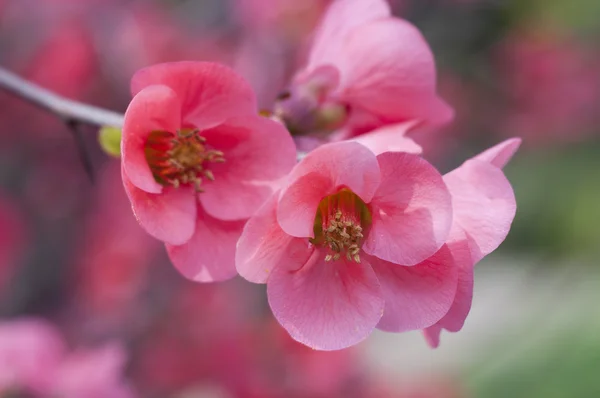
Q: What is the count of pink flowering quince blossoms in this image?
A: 4